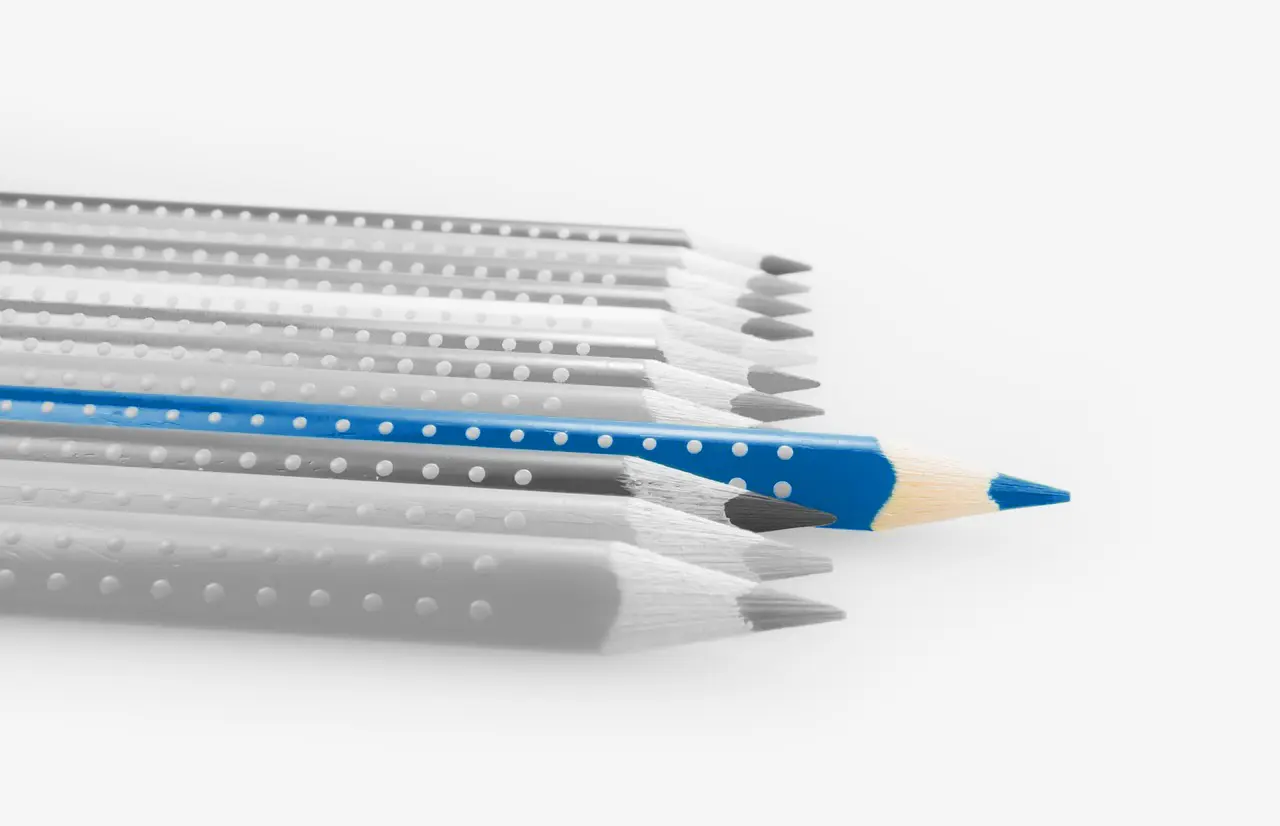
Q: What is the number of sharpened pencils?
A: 12